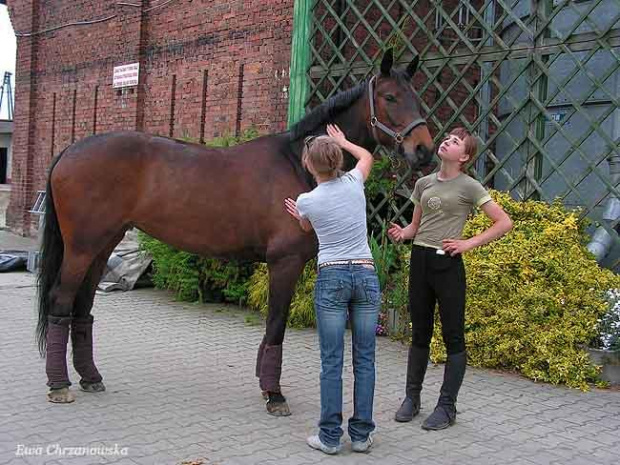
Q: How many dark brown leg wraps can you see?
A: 4